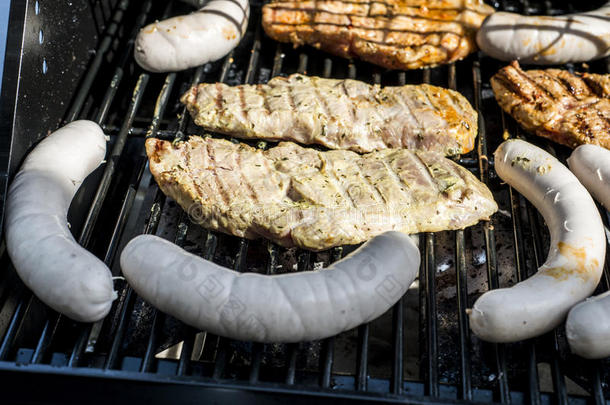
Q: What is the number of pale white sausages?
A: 7